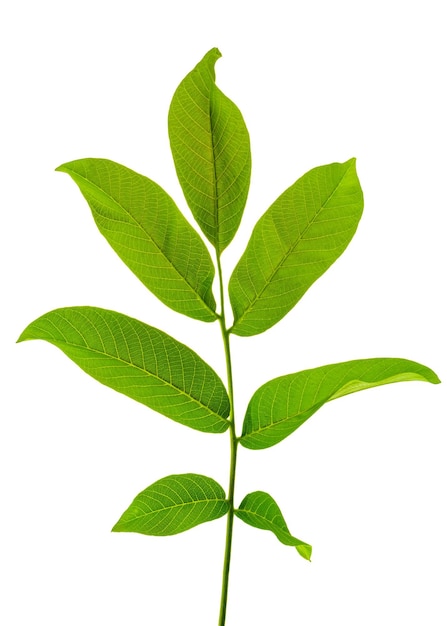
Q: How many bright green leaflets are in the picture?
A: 7